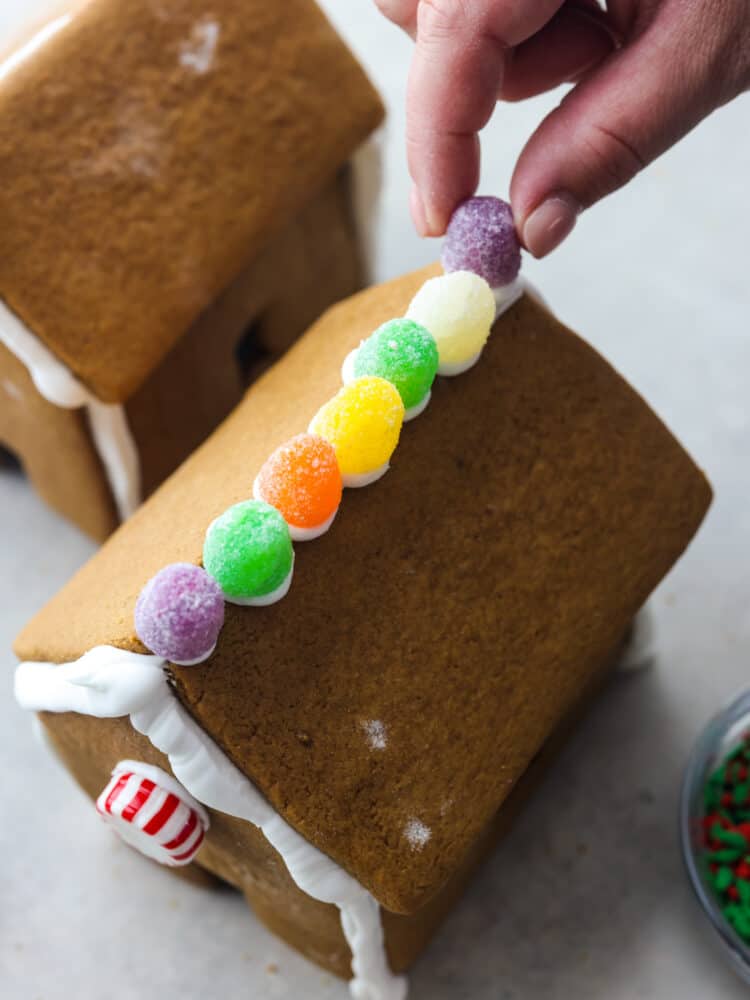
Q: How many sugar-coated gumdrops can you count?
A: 7